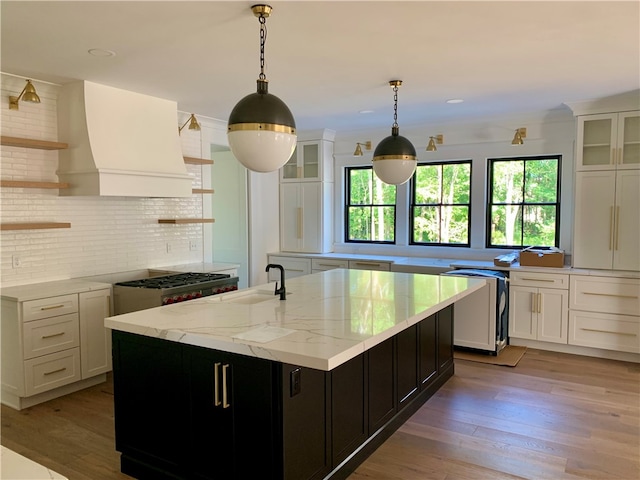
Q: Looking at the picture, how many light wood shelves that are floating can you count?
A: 6